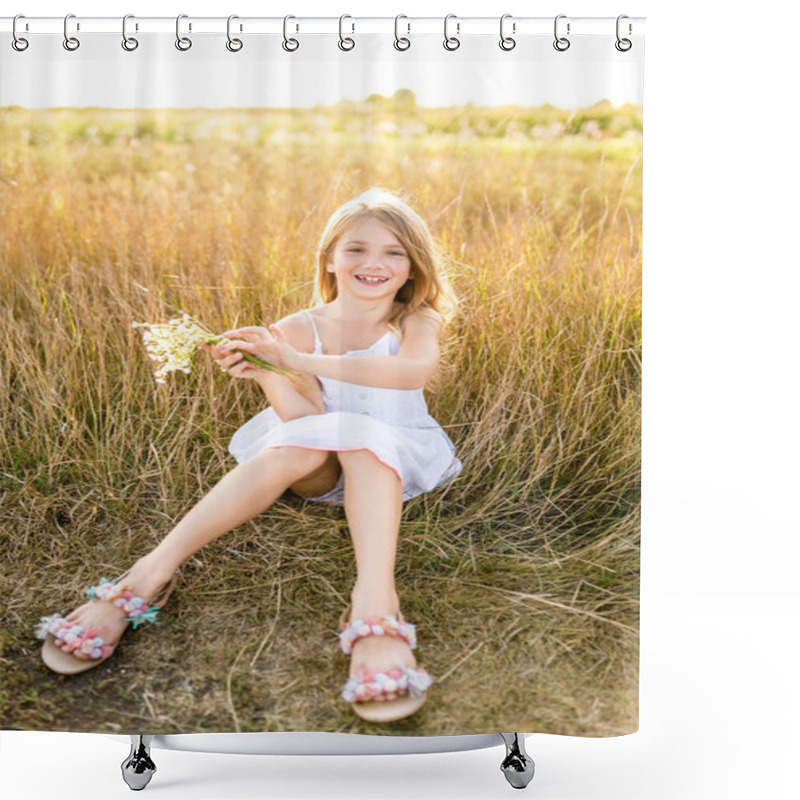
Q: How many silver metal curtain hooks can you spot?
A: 12